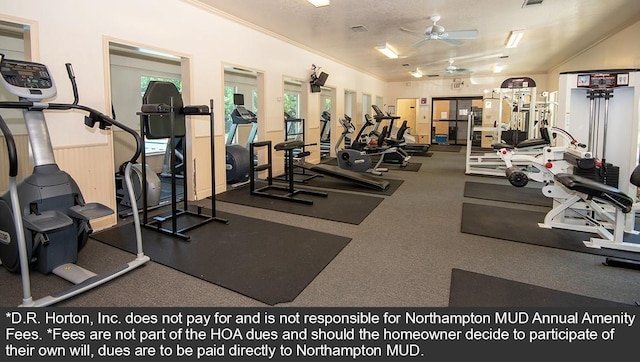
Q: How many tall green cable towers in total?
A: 0